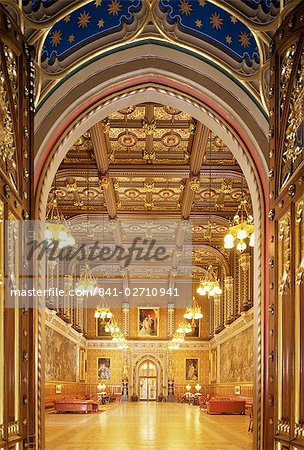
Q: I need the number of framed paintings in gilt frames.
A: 5